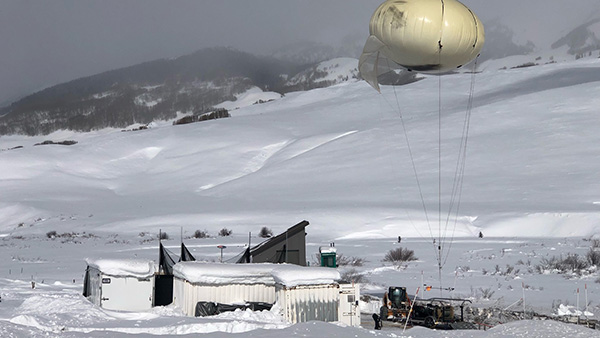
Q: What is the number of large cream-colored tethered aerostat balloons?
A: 1